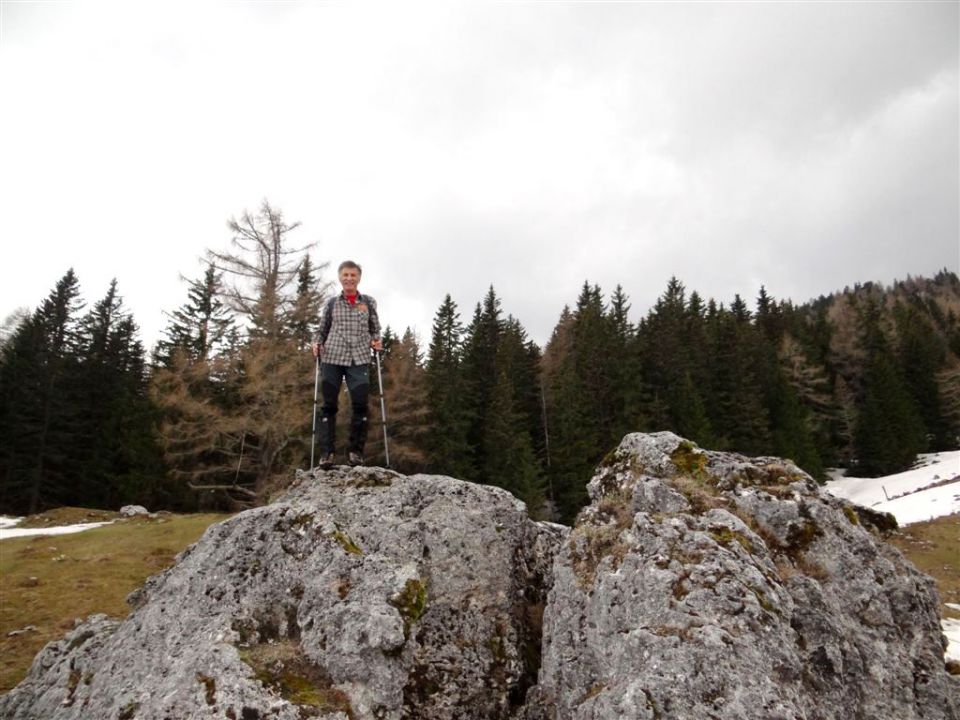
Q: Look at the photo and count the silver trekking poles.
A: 2